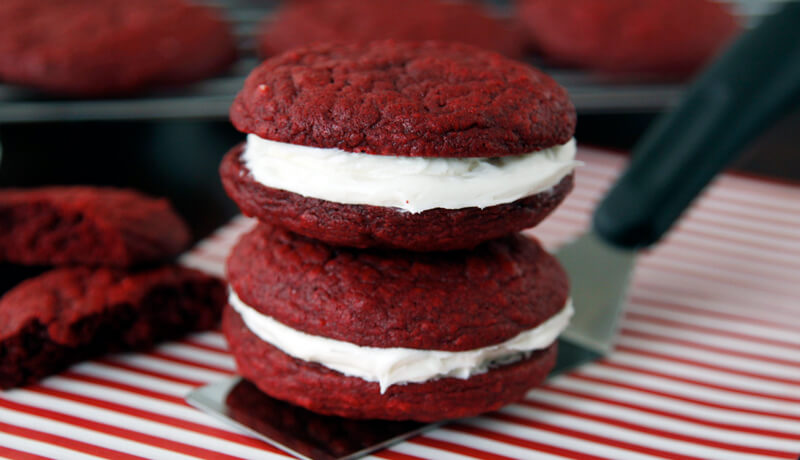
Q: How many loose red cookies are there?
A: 5